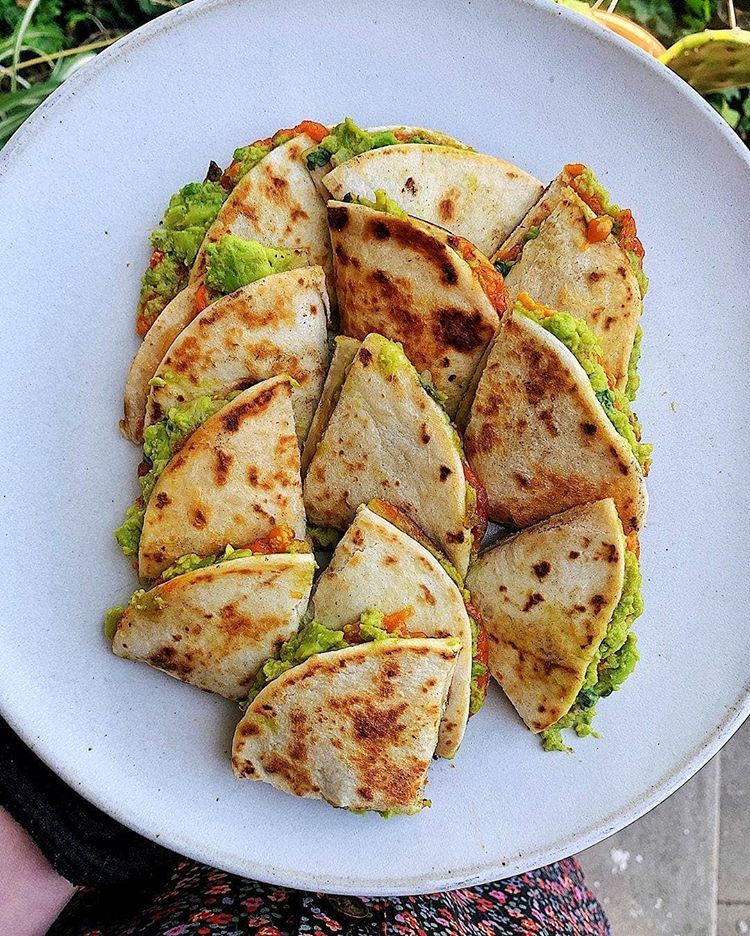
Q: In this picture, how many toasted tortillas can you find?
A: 12